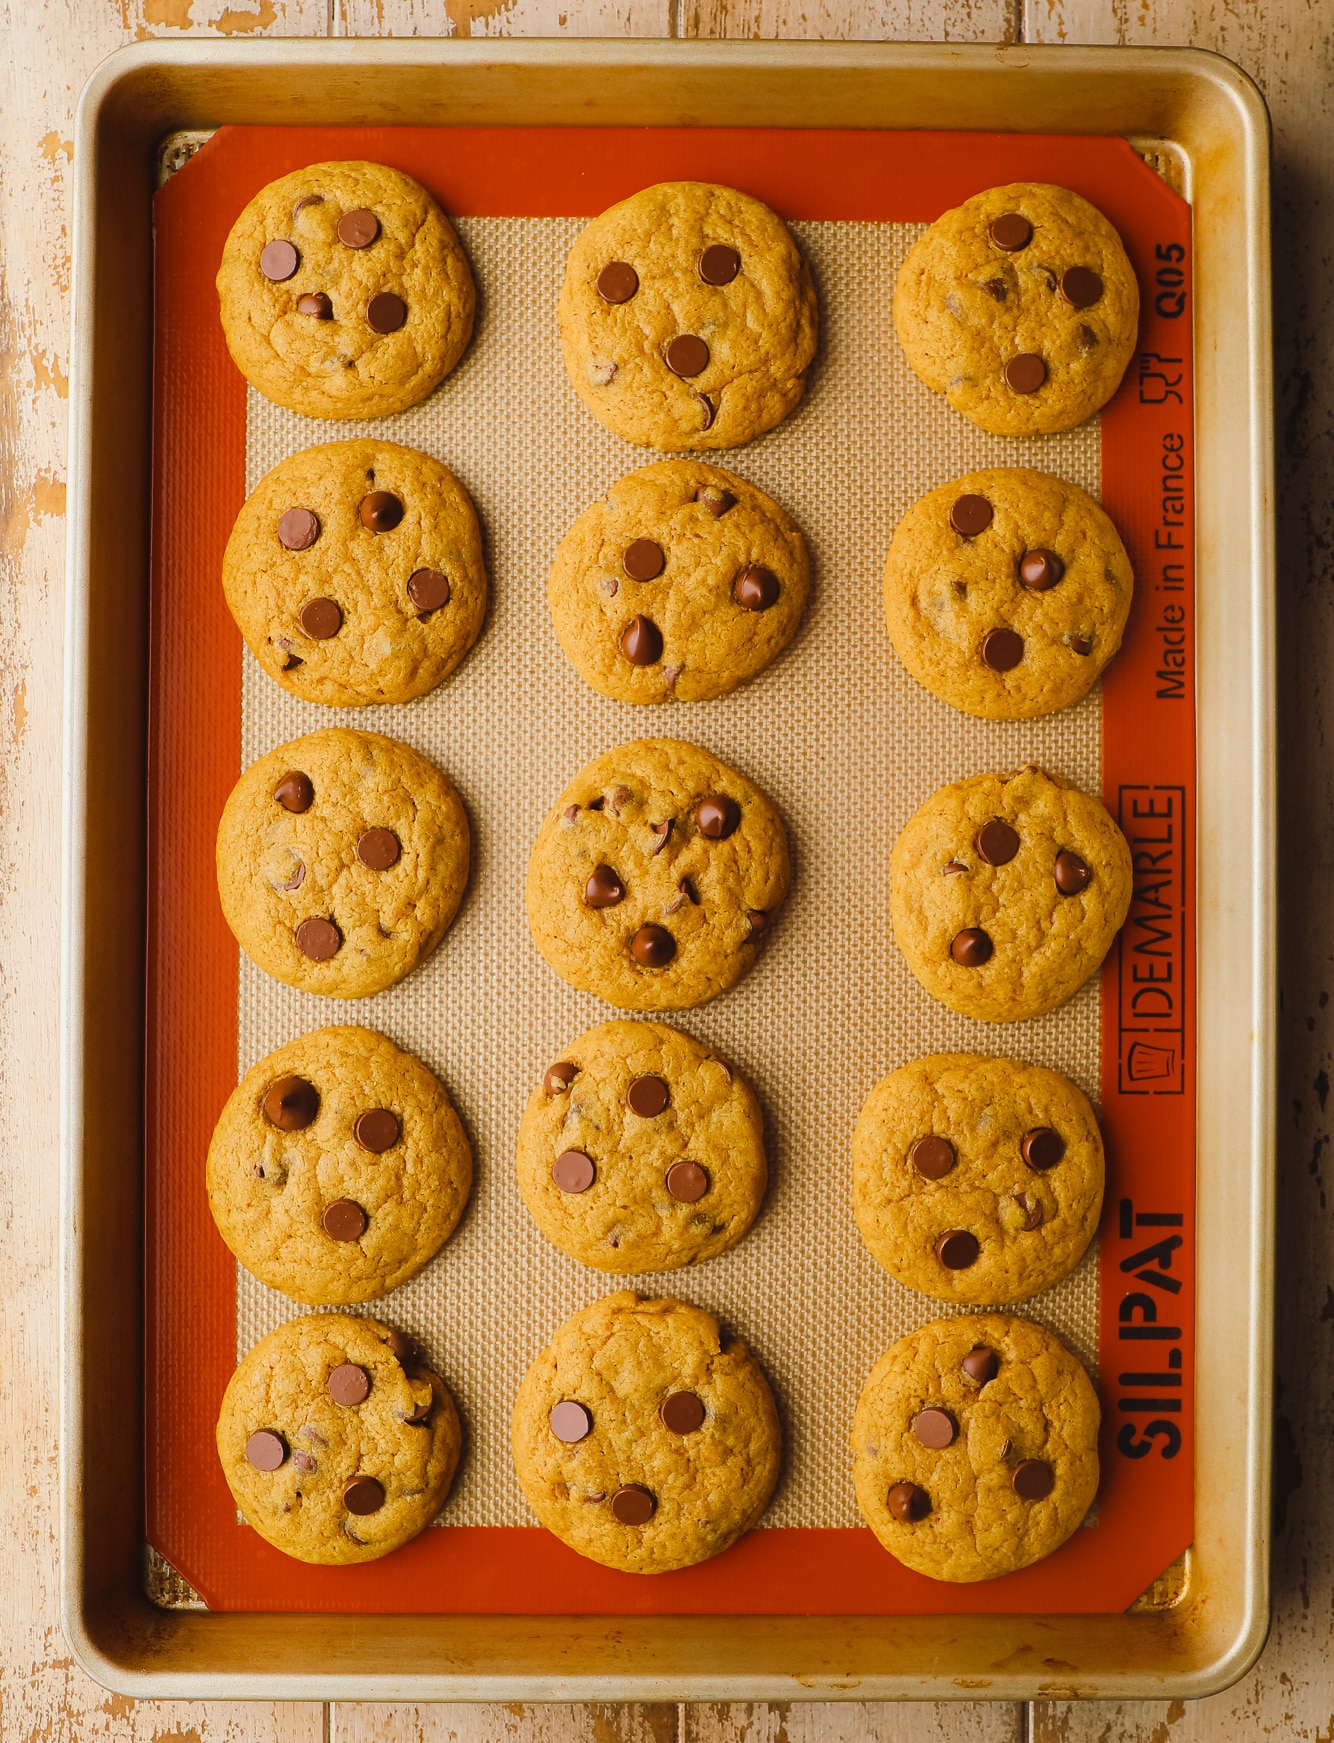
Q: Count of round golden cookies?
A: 15